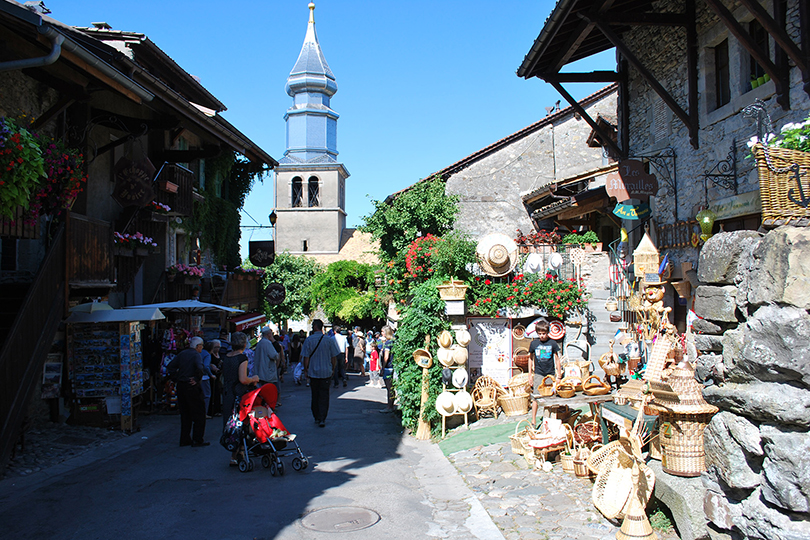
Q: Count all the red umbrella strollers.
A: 1